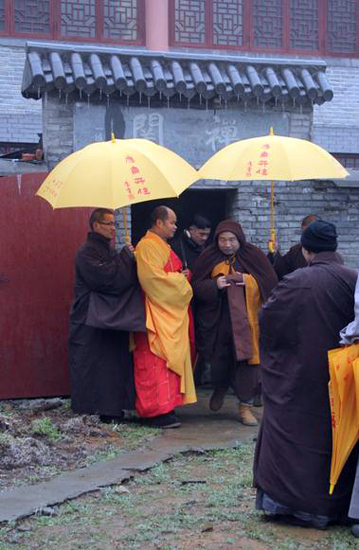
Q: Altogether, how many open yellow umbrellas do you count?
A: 2